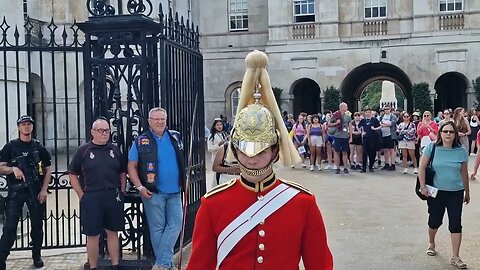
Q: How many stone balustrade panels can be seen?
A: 3